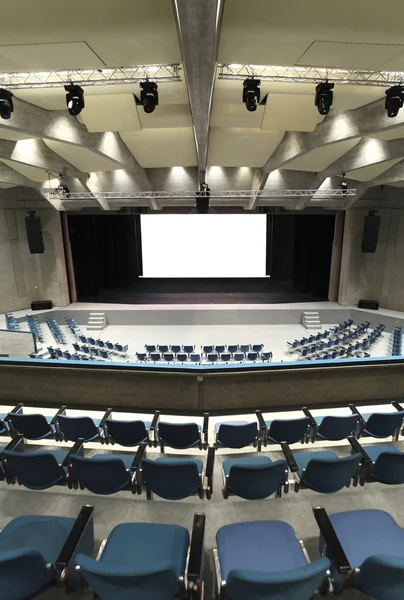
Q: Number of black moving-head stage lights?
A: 6